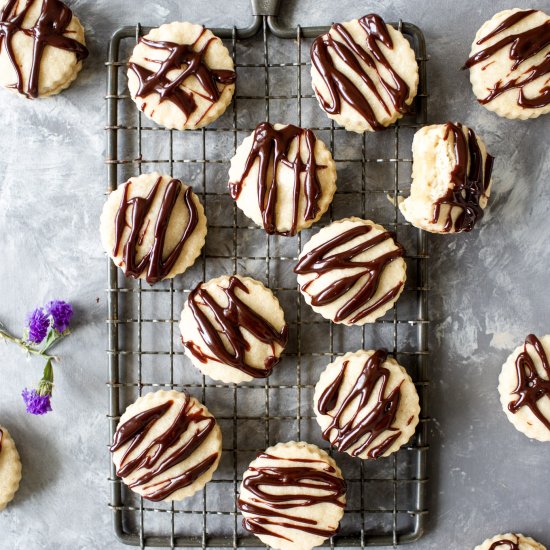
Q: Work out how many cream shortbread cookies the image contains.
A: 15